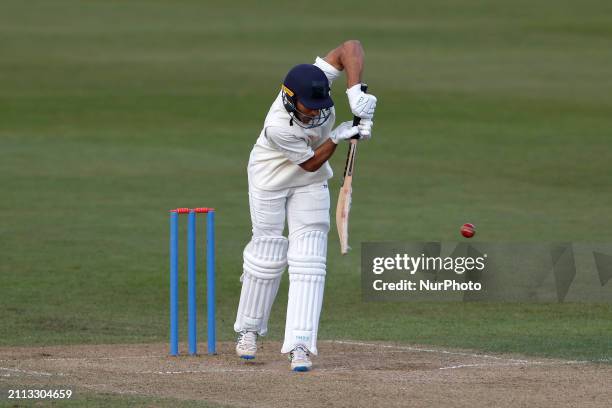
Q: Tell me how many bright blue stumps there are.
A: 3